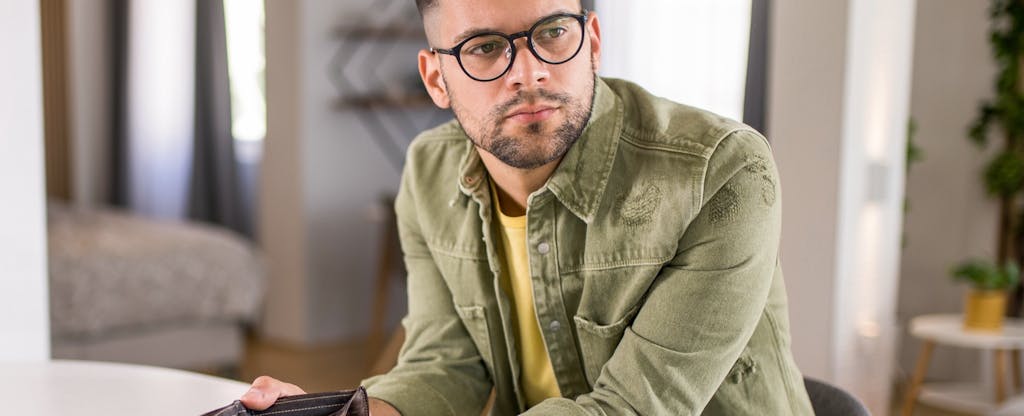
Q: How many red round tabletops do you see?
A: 0